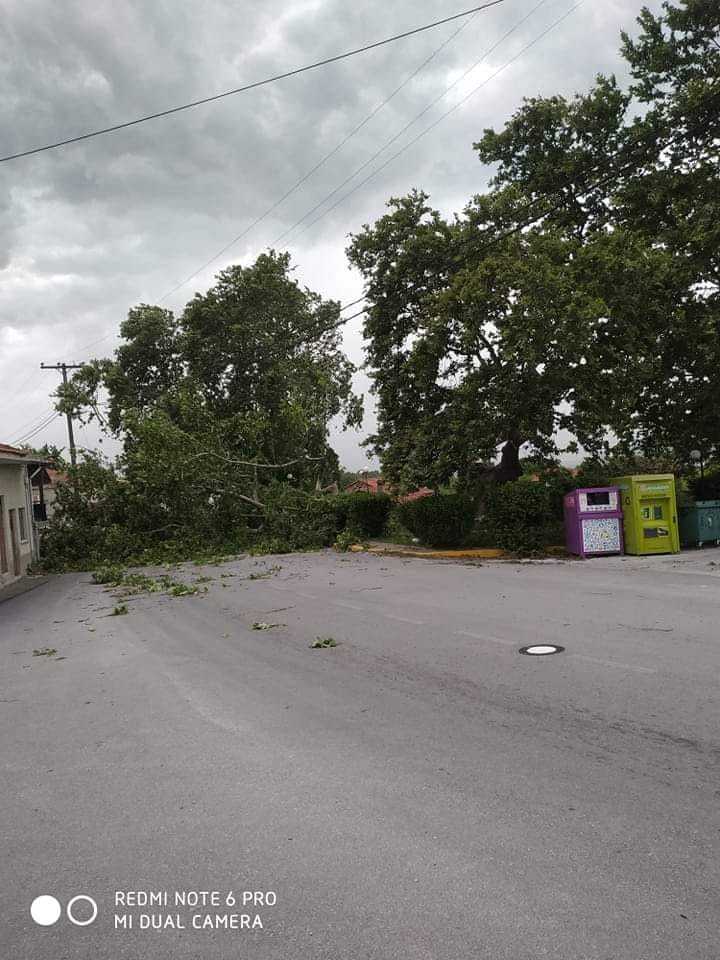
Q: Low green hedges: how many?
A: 3